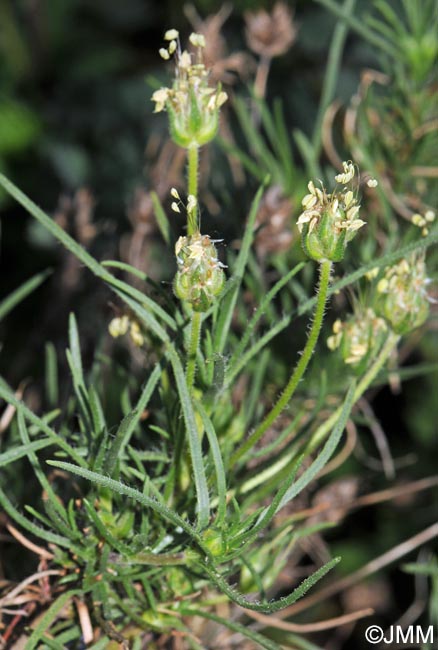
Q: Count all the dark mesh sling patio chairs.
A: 0